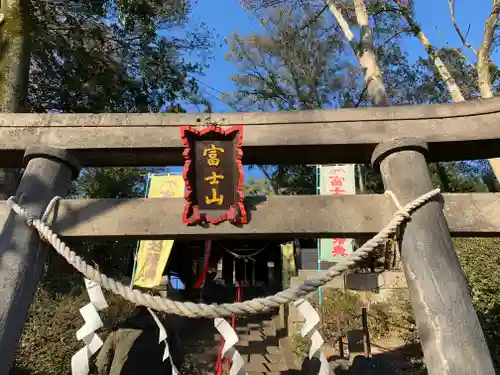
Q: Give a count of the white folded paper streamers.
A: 4